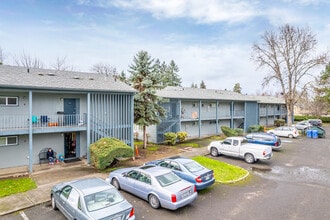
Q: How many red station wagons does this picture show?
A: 0